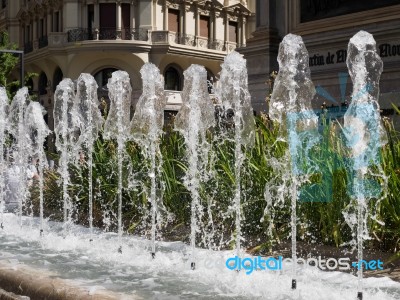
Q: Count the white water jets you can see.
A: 11